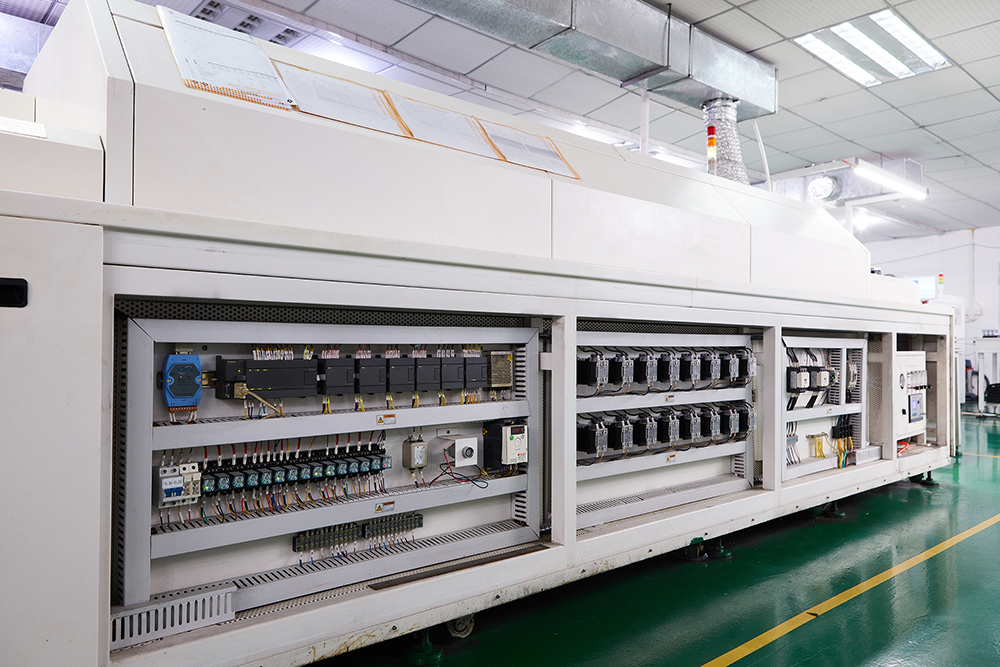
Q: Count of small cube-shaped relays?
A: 15